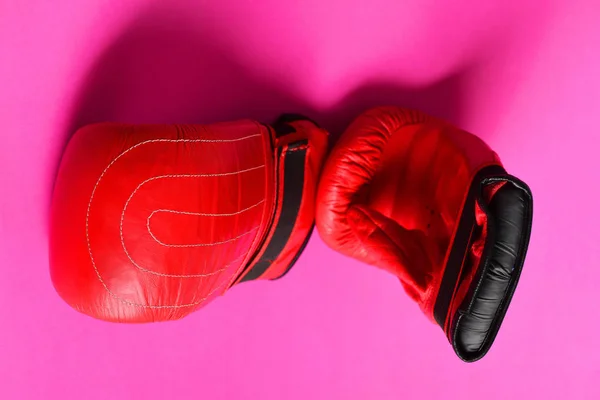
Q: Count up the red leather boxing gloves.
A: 2